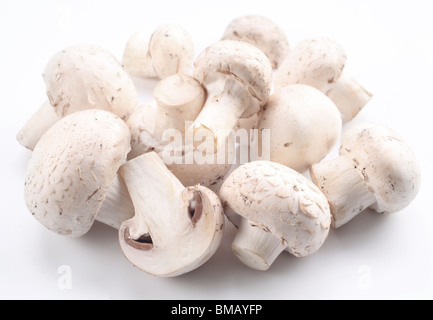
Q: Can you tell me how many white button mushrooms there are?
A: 11